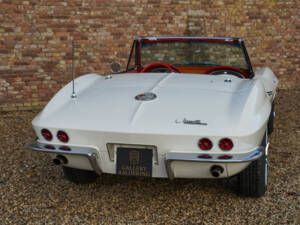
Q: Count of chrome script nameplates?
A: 1